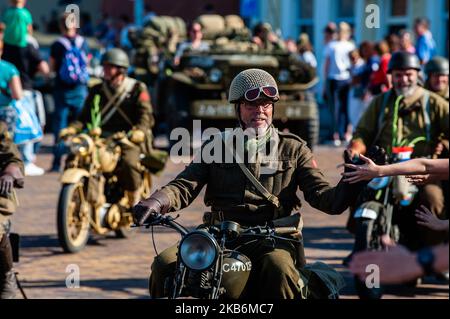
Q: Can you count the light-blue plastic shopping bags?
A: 1